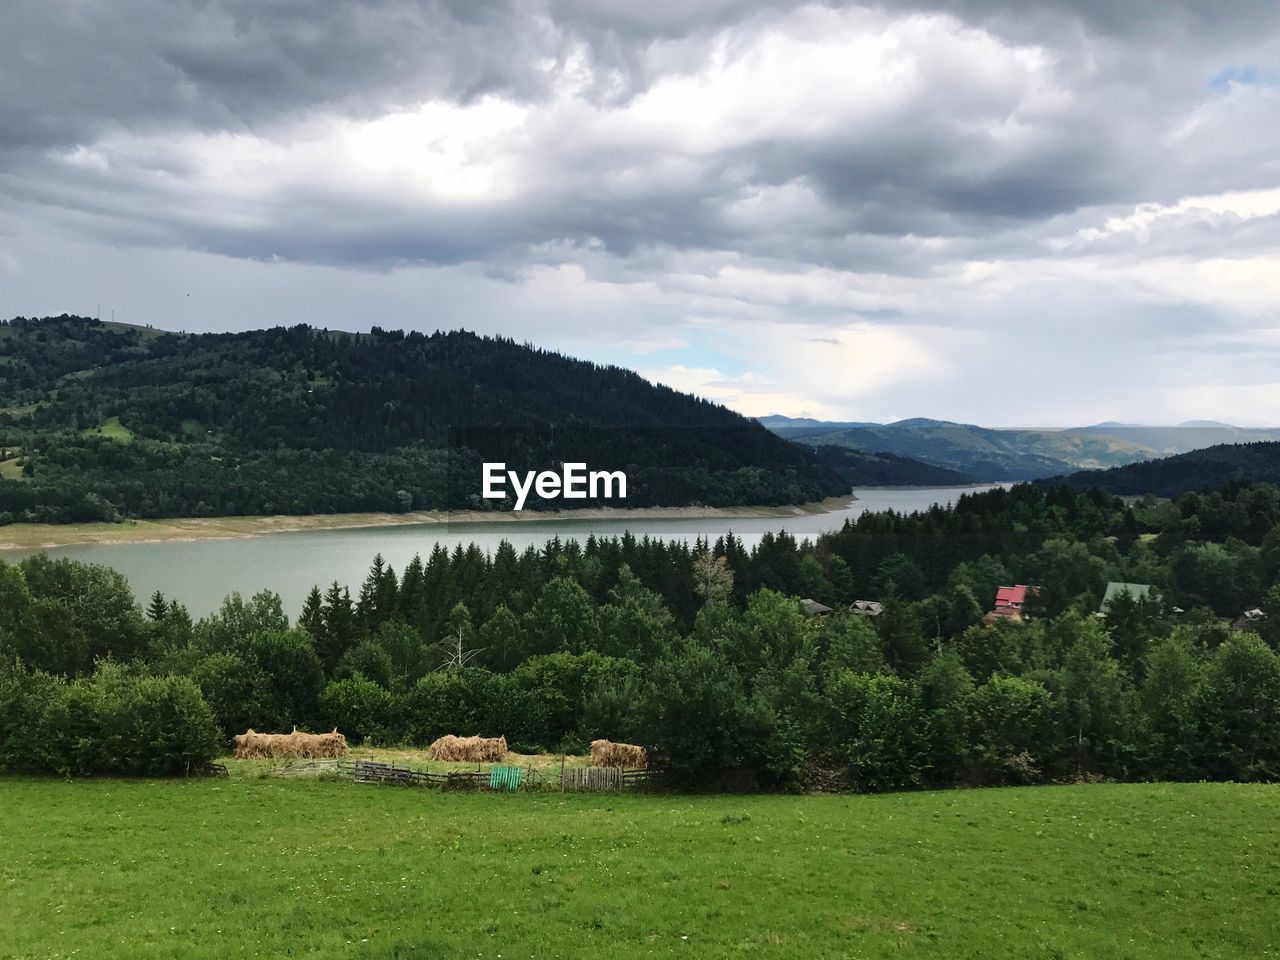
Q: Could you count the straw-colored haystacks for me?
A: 3